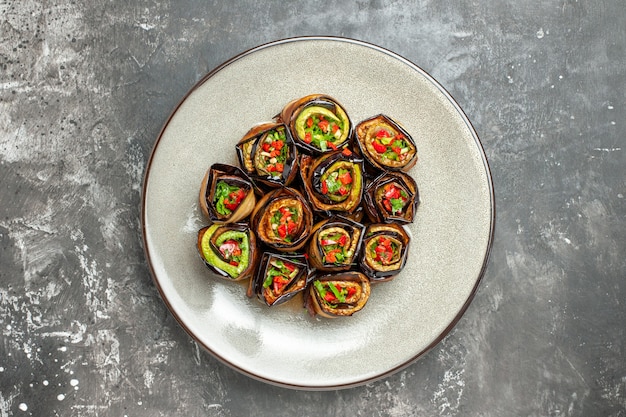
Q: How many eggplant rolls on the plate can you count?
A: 12